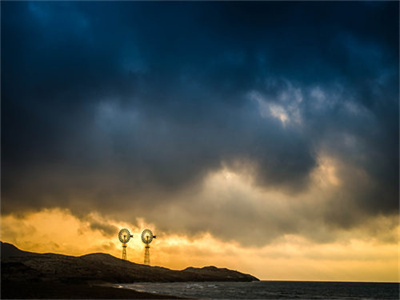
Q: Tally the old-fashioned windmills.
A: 2